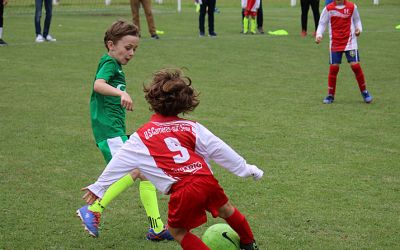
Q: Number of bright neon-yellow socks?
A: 4